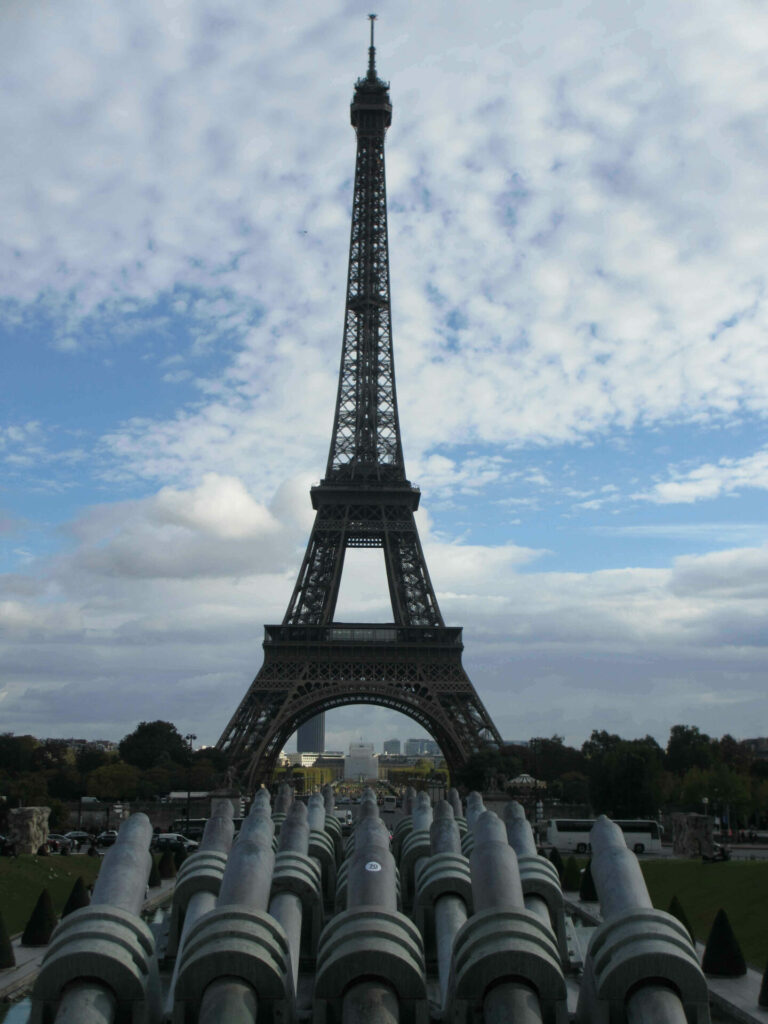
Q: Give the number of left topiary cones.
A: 6